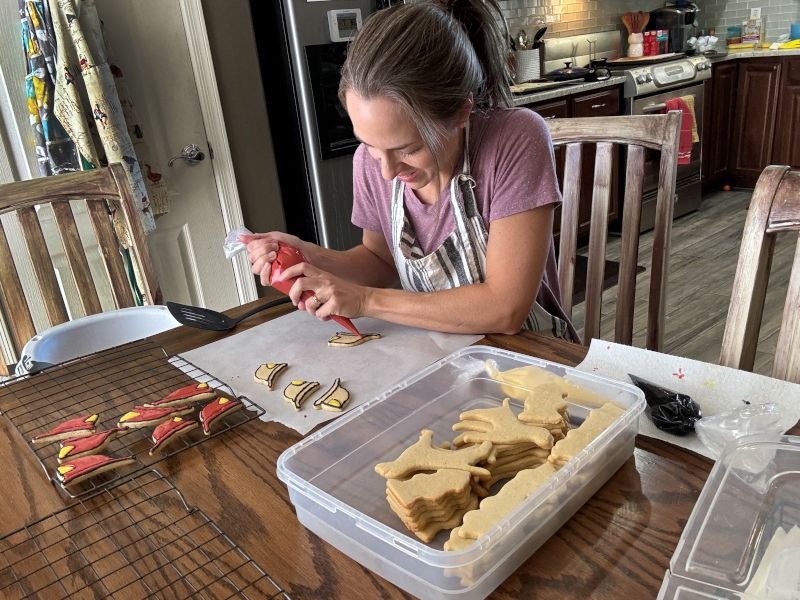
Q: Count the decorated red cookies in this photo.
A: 7